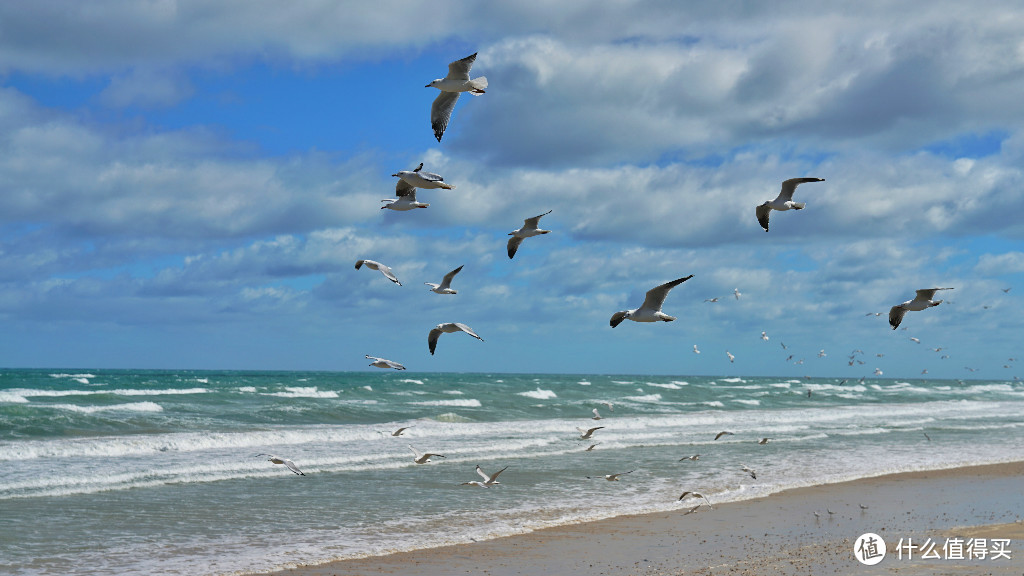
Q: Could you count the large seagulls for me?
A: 11